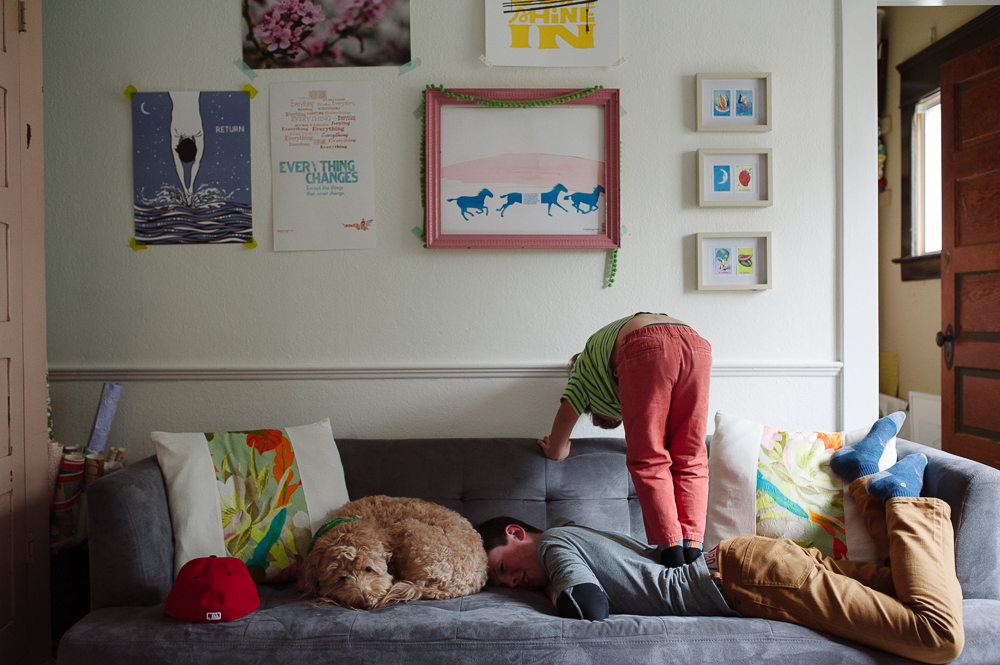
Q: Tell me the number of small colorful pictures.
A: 6